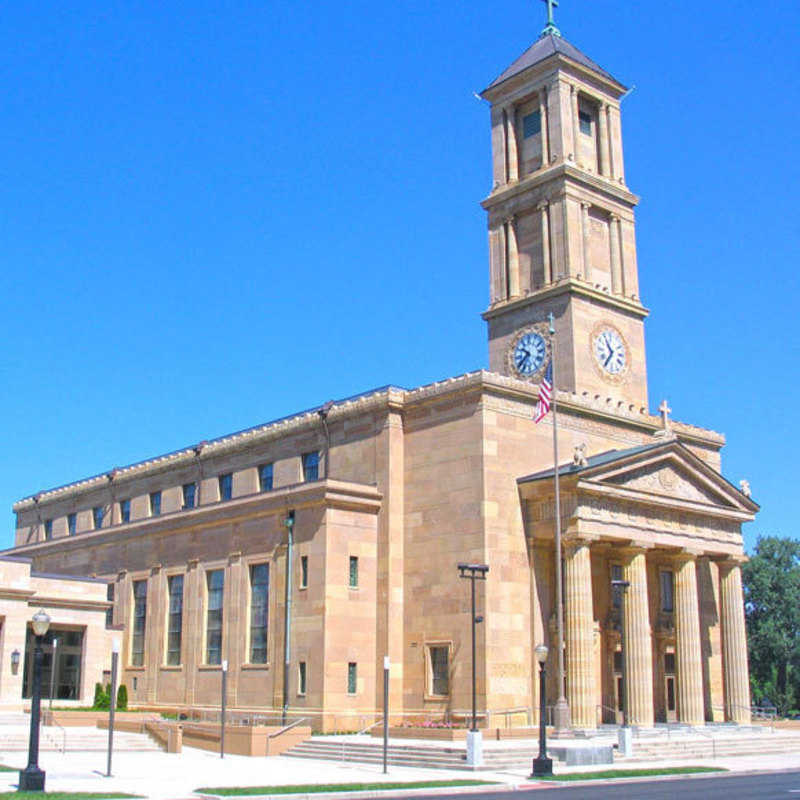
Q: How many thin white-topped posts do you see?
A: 4